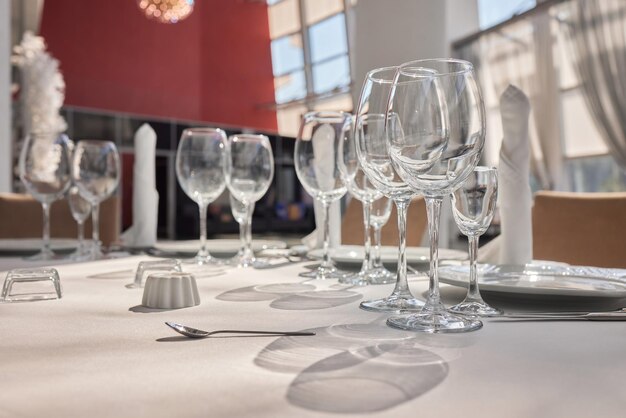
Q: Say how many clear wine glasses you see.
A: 12